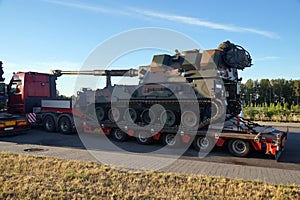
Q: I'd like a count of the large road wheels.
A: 6